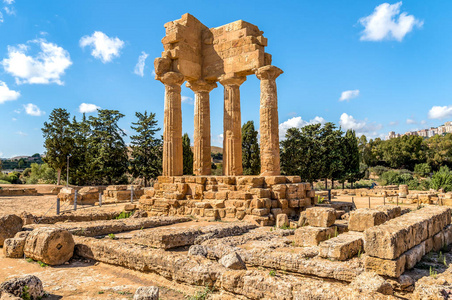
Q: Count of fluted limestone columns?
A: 4